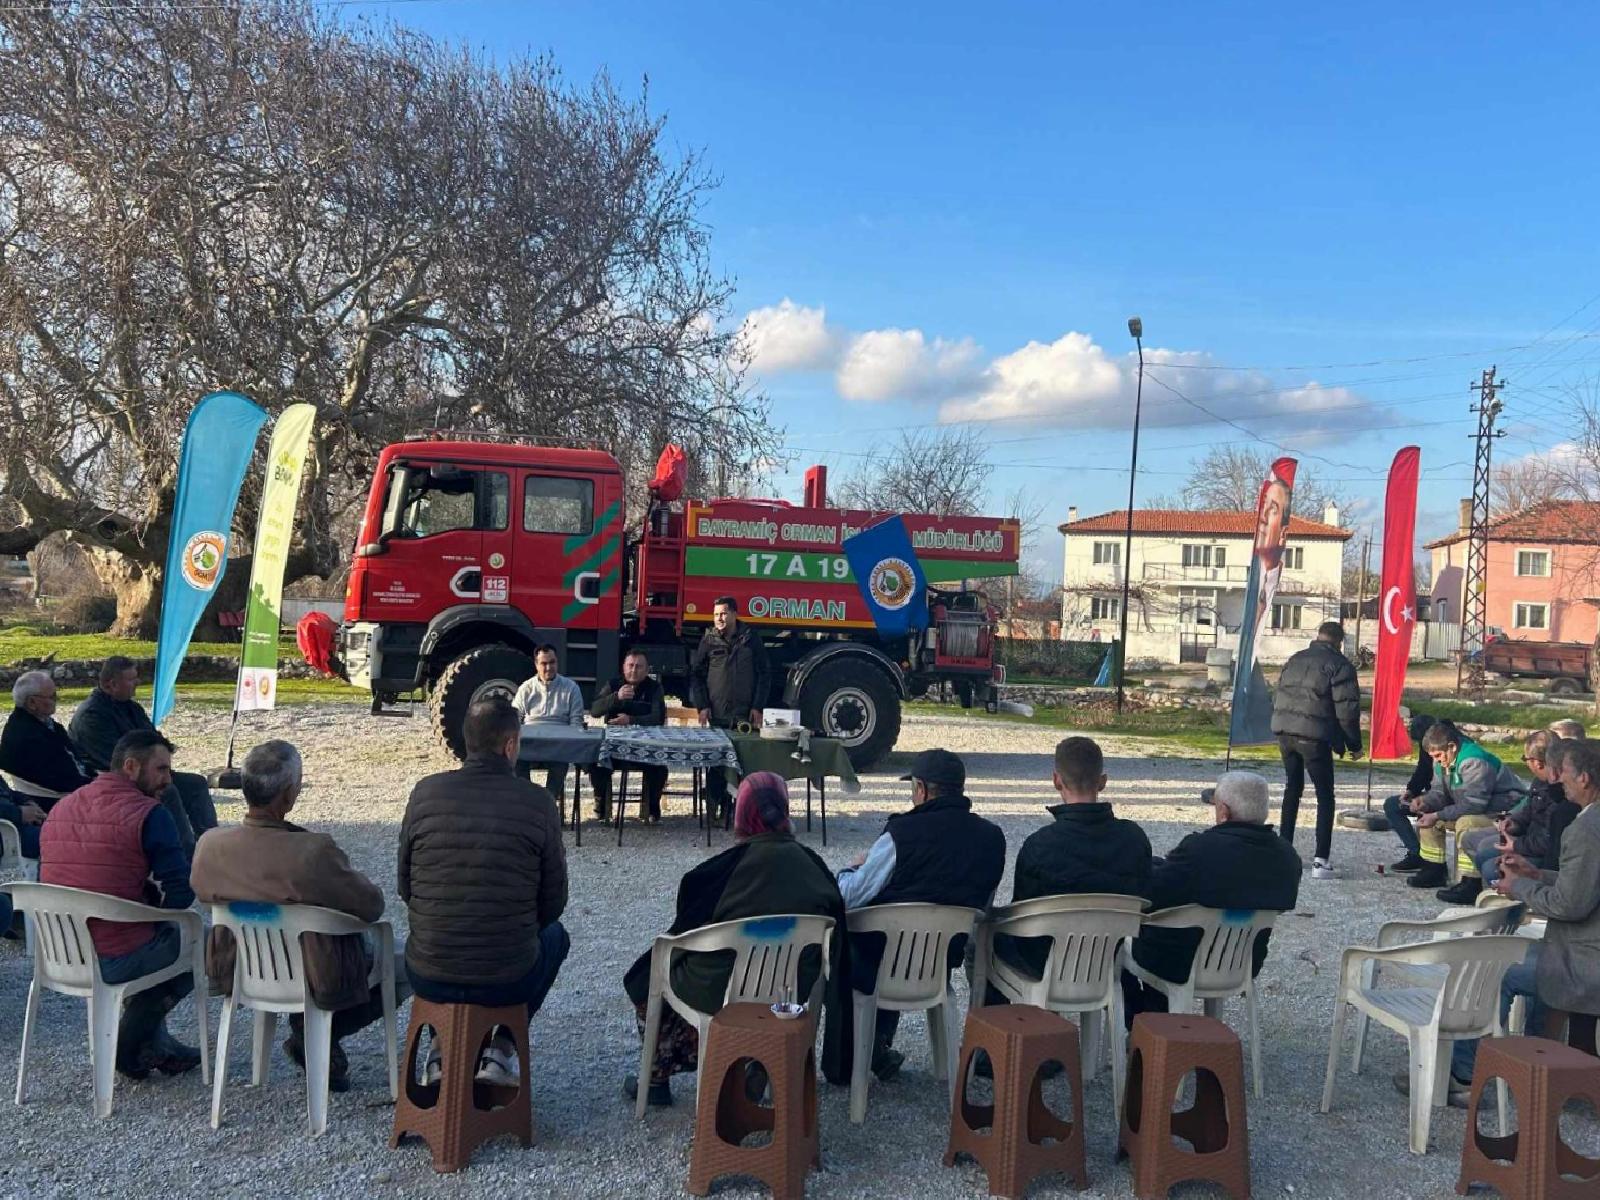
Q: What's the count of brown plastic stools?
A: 5